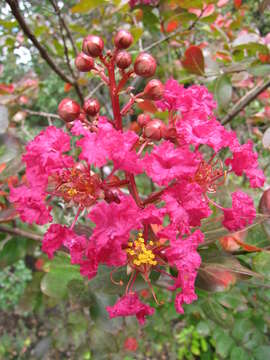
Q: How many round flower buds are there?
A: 10